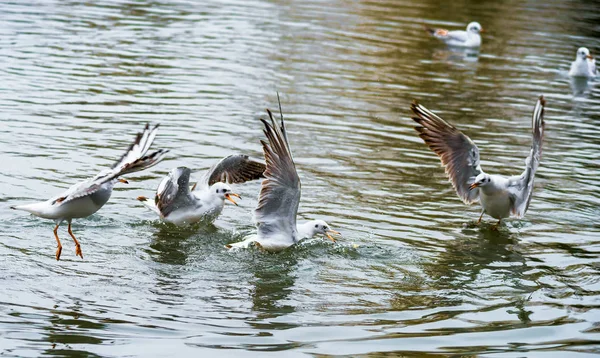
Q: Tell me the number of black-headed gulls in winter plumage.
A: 6